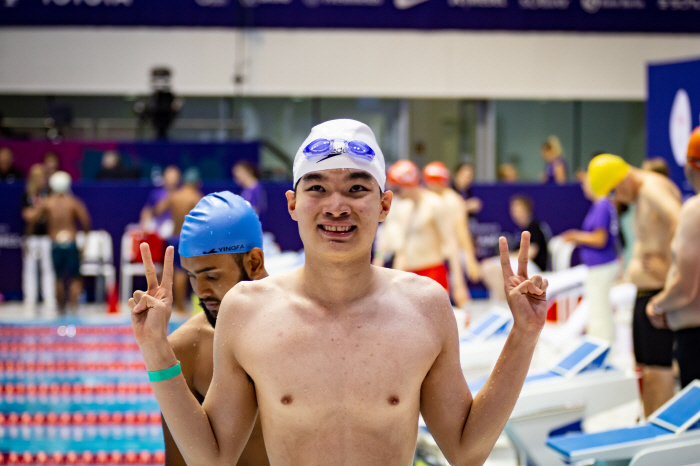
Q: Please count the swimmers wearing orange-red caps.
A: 3